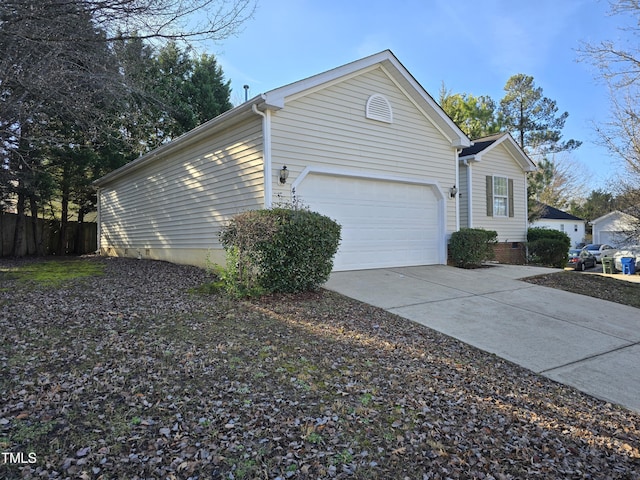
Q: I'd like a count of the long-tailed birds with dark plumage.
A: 0